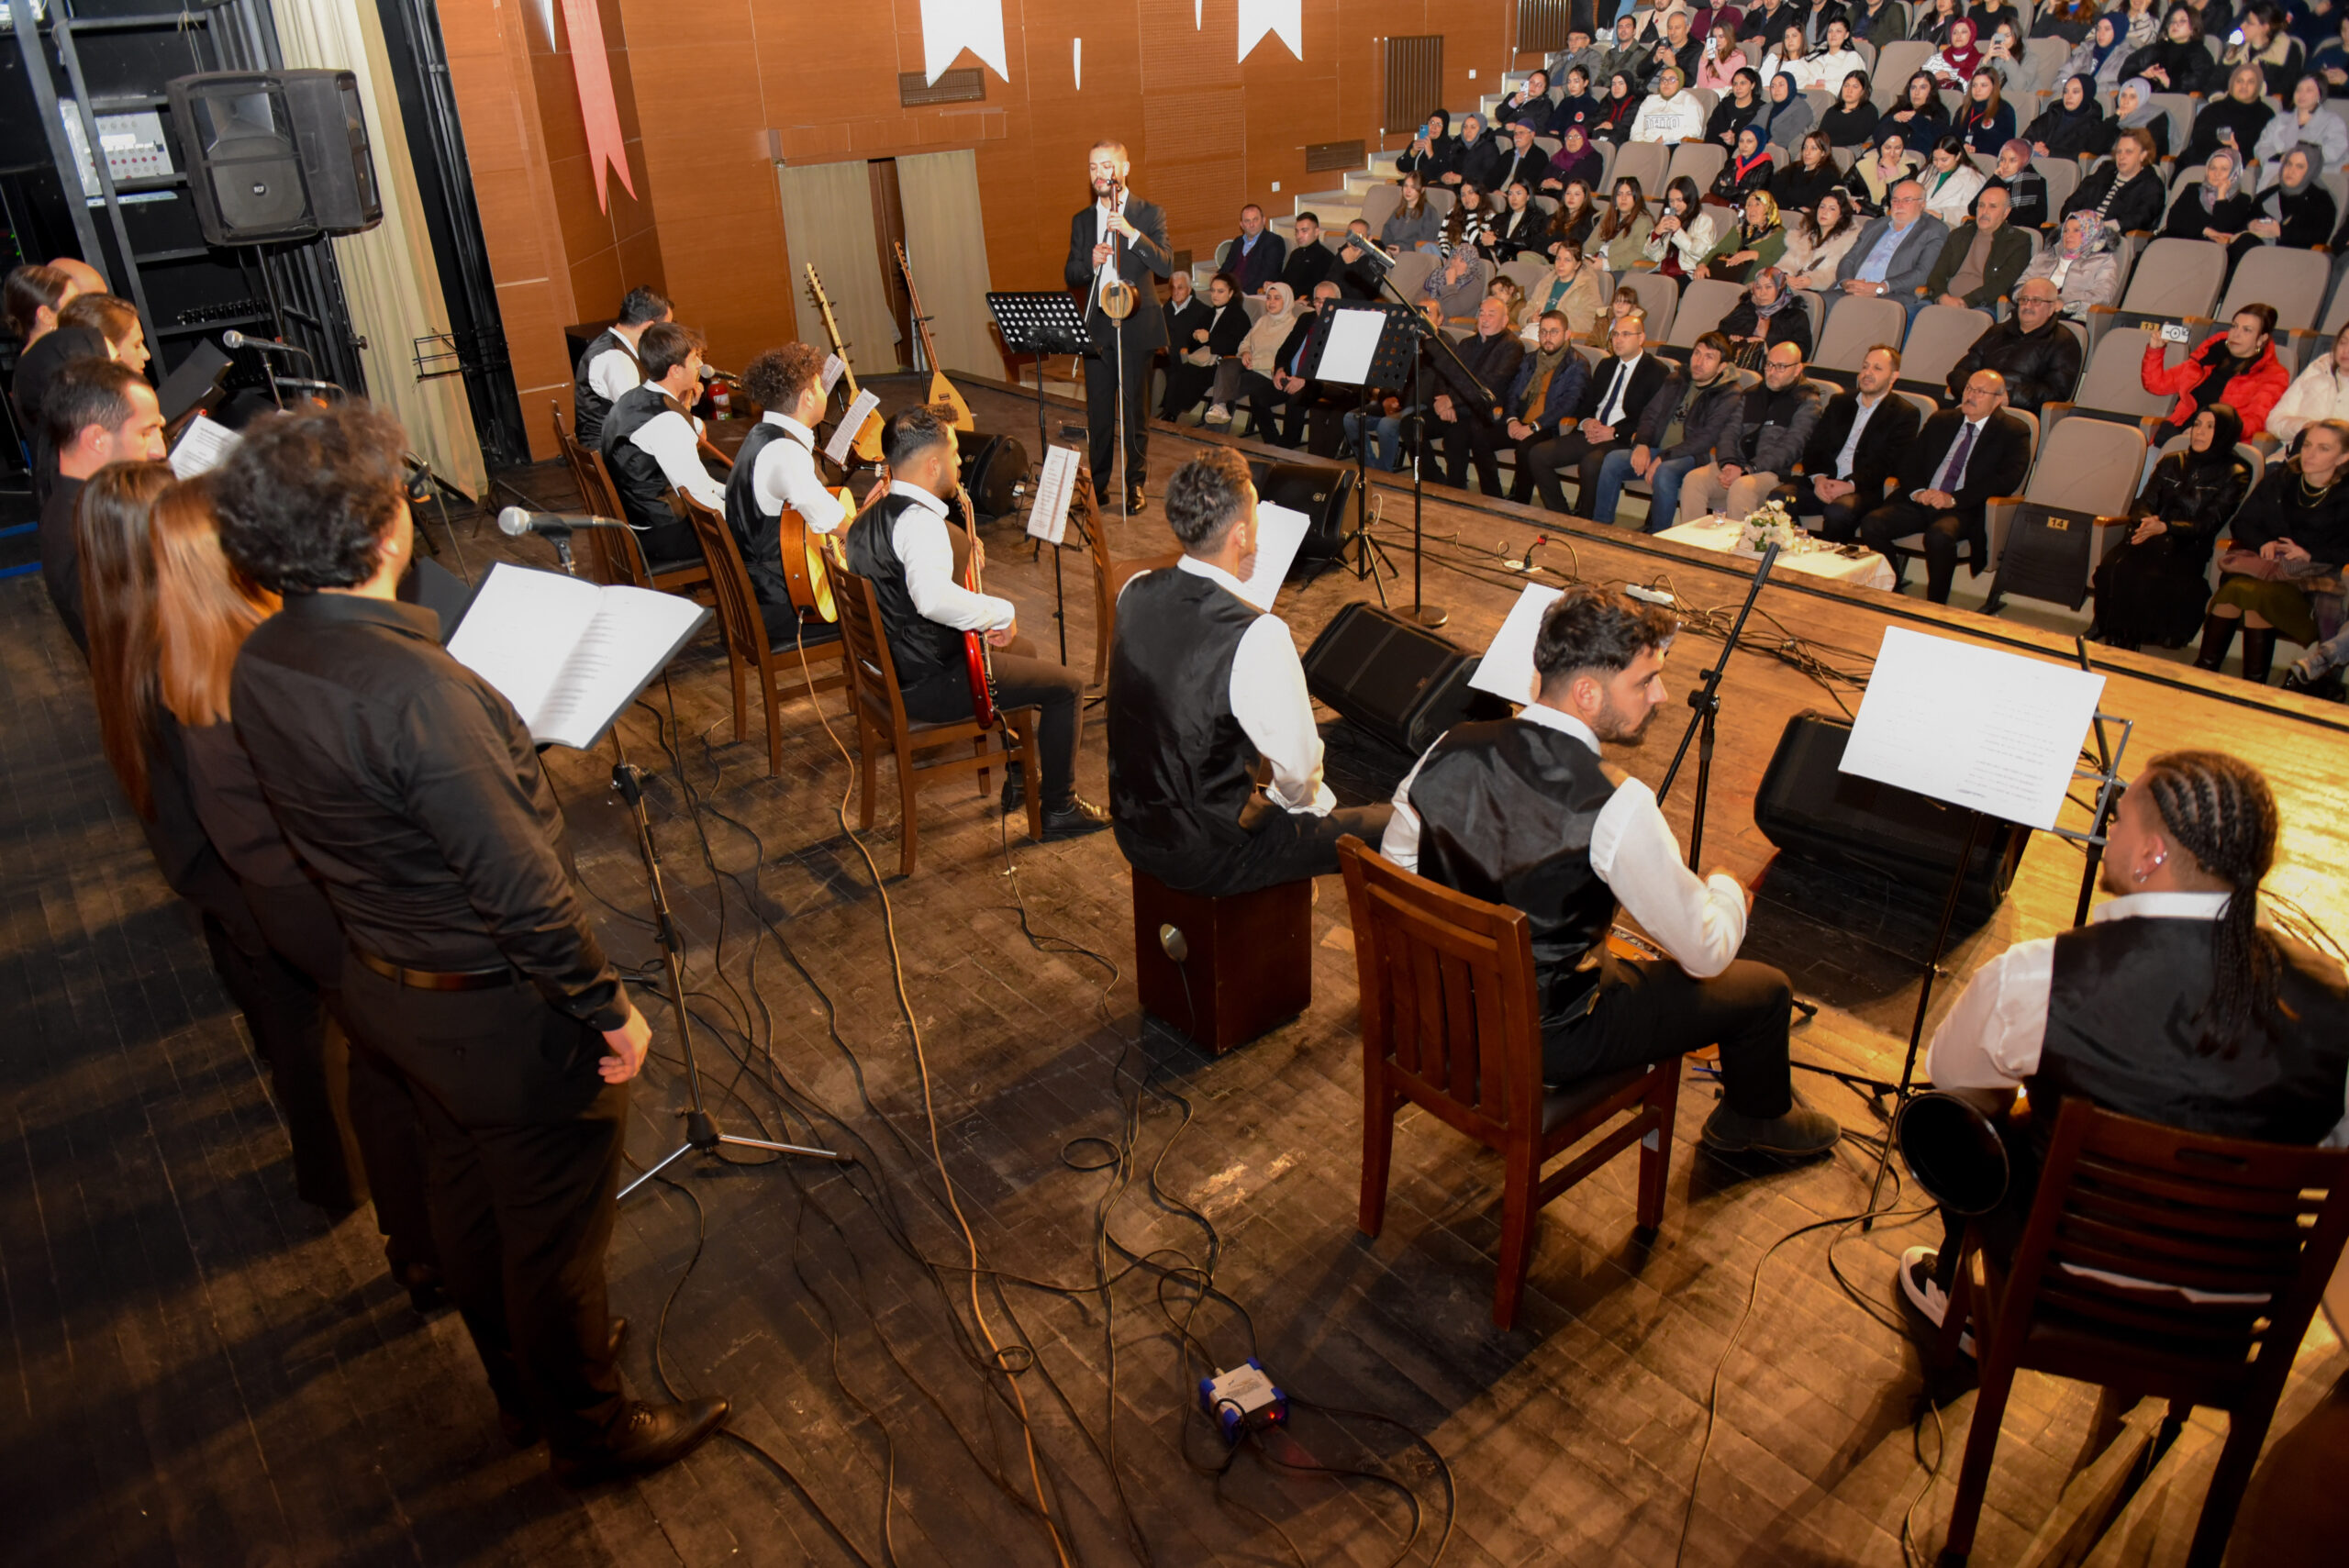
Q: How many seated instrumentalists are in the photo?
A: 7